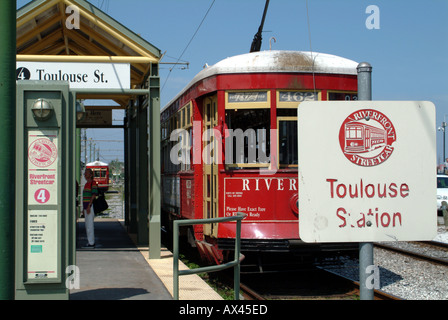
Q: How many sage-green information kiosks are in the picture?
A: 1